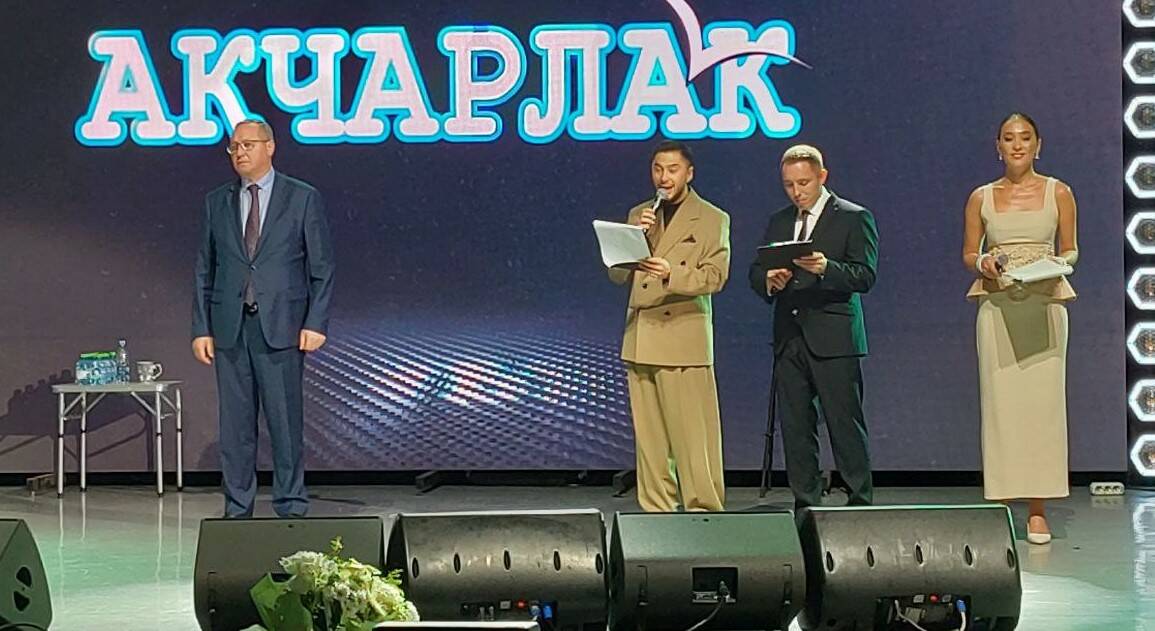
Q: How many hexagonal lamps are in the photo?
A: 9